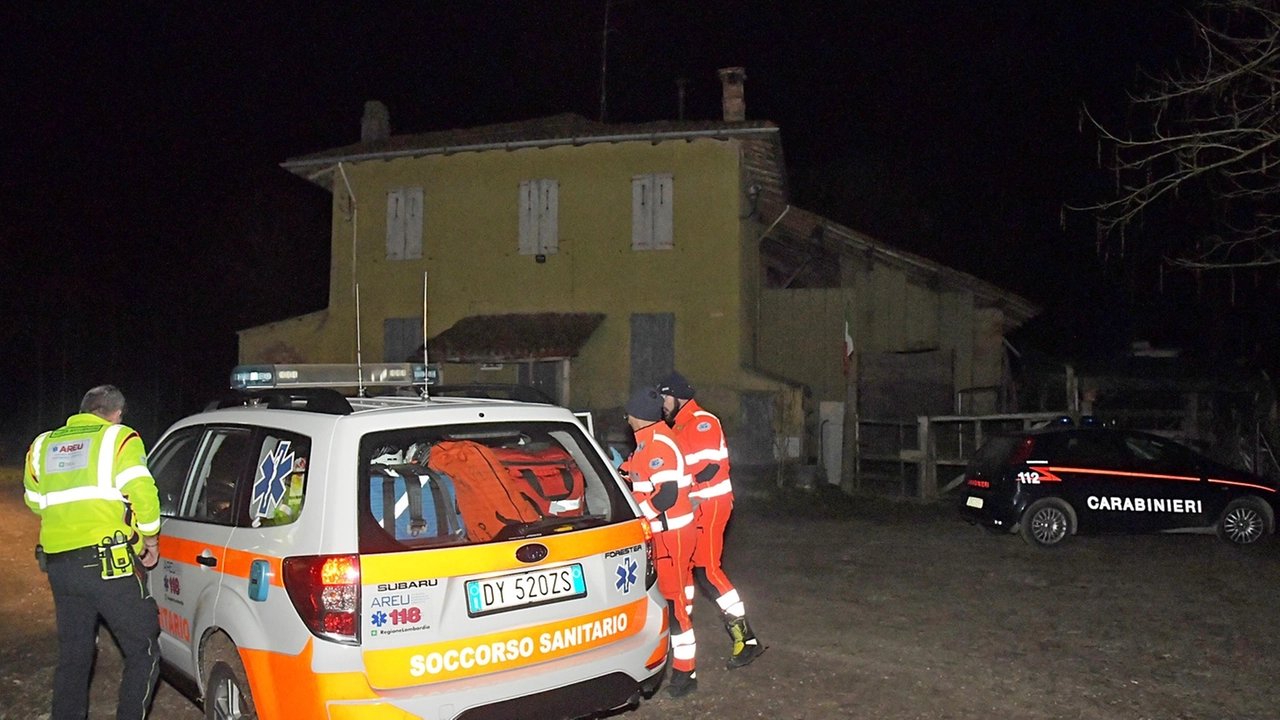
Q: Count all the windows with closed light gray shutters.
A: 3